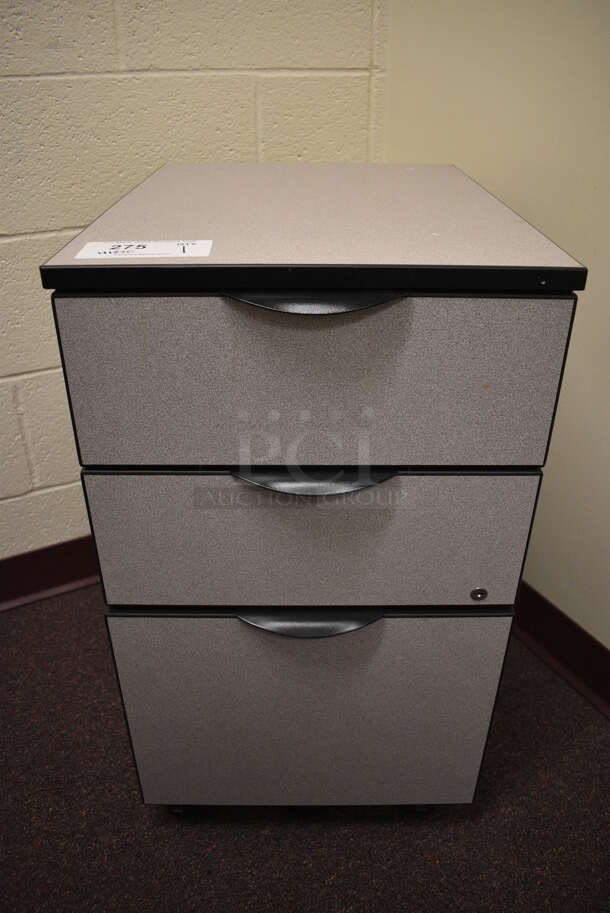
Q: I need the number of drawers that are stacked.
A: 3